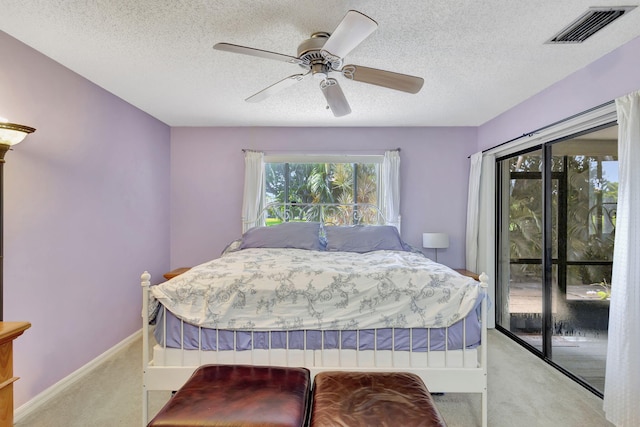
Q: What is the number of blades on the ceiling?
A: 5